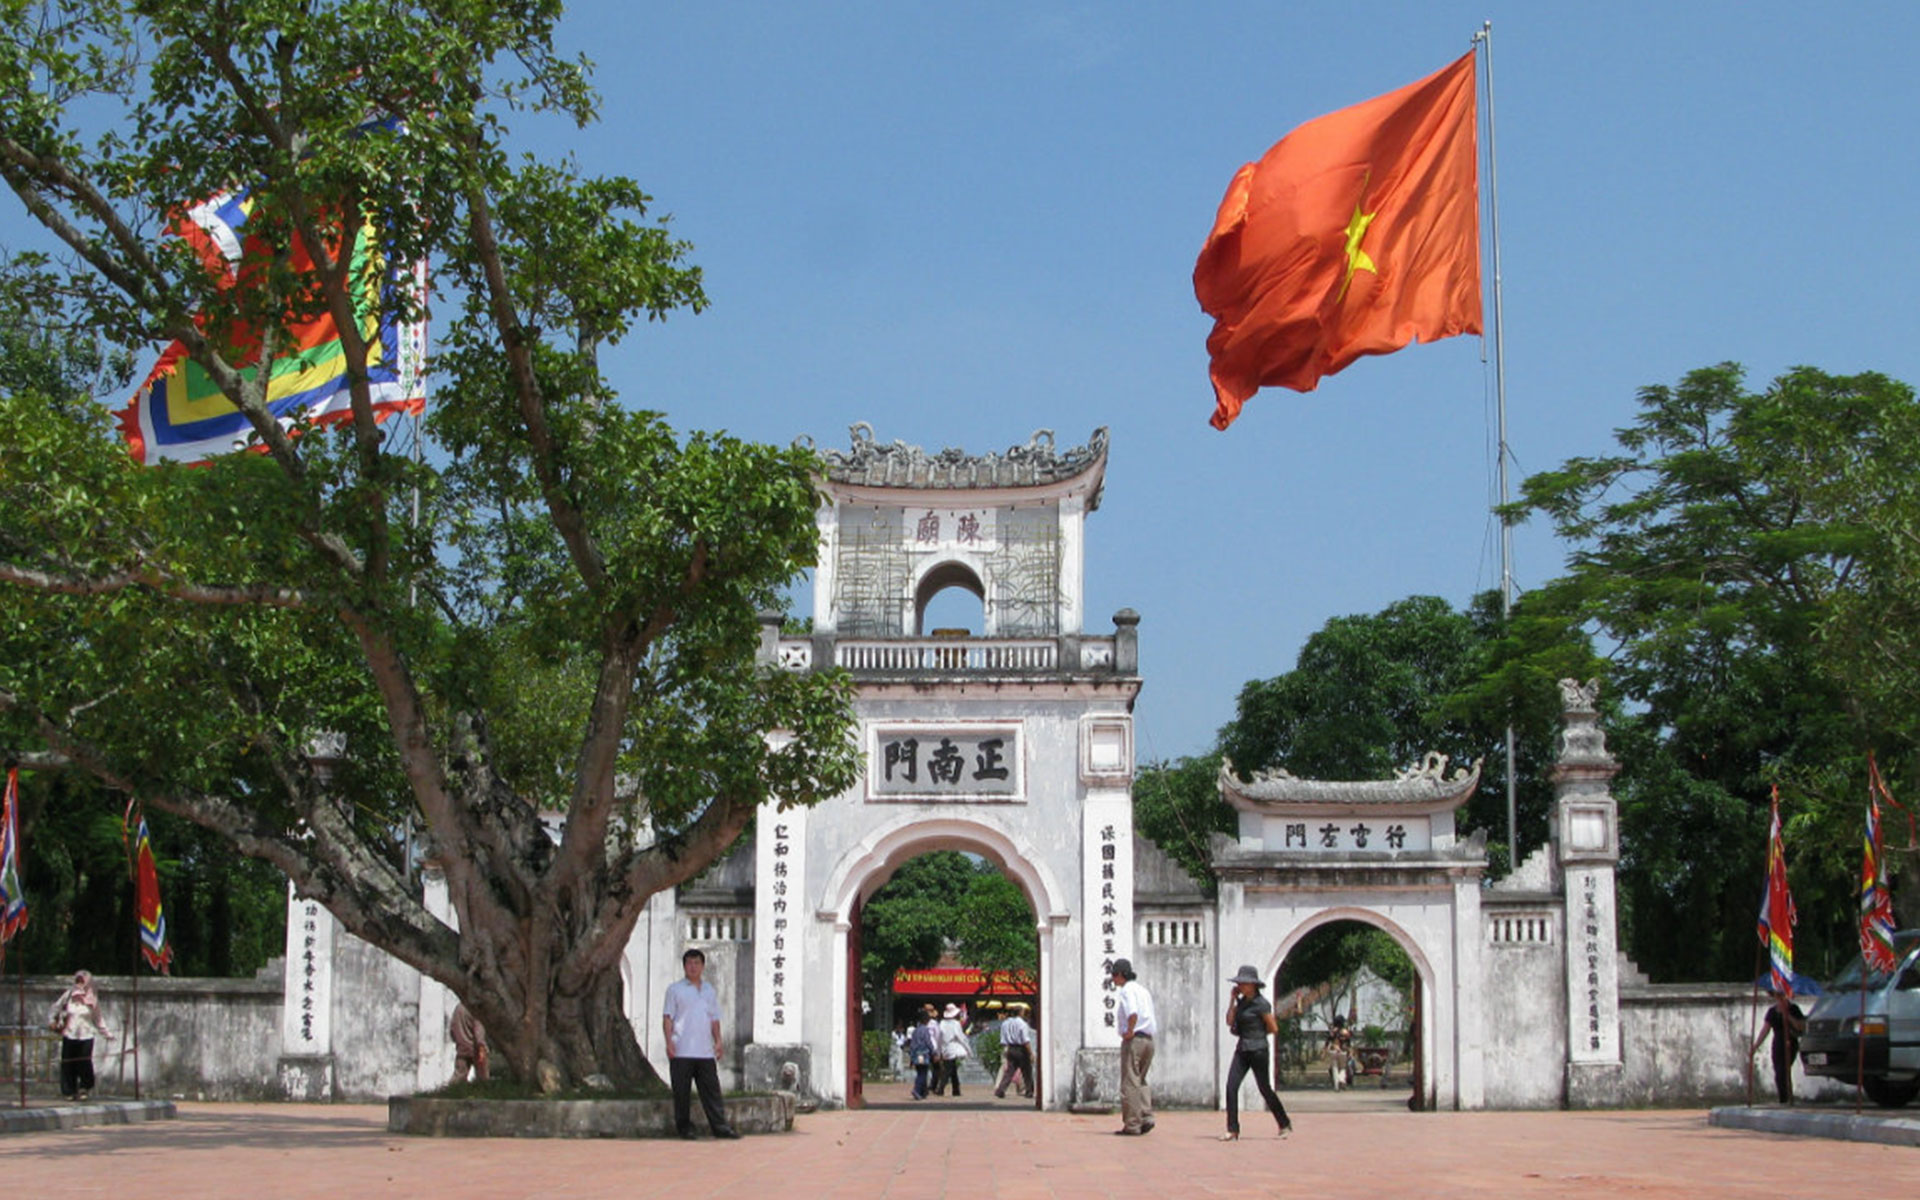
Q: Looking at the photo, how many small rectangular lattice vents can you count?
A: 3